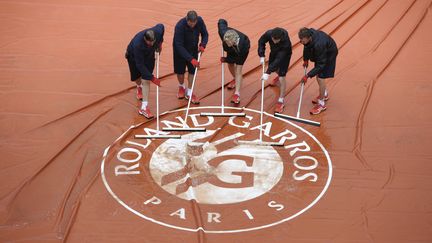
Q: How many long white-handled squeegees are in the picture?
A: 5